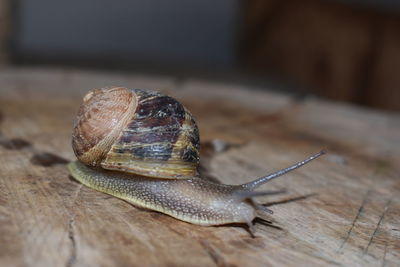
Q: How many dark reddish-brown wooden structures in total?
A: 1